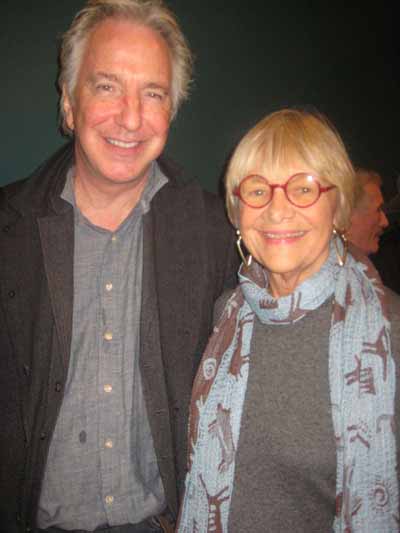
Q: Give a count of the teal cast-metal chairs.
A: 0